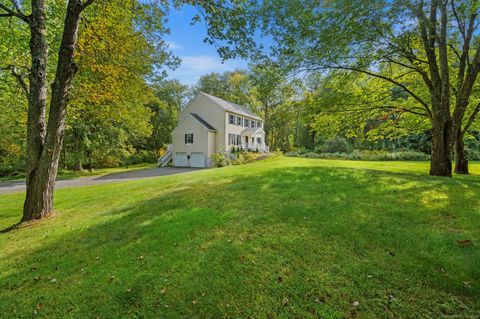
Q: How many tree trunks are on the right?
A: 2